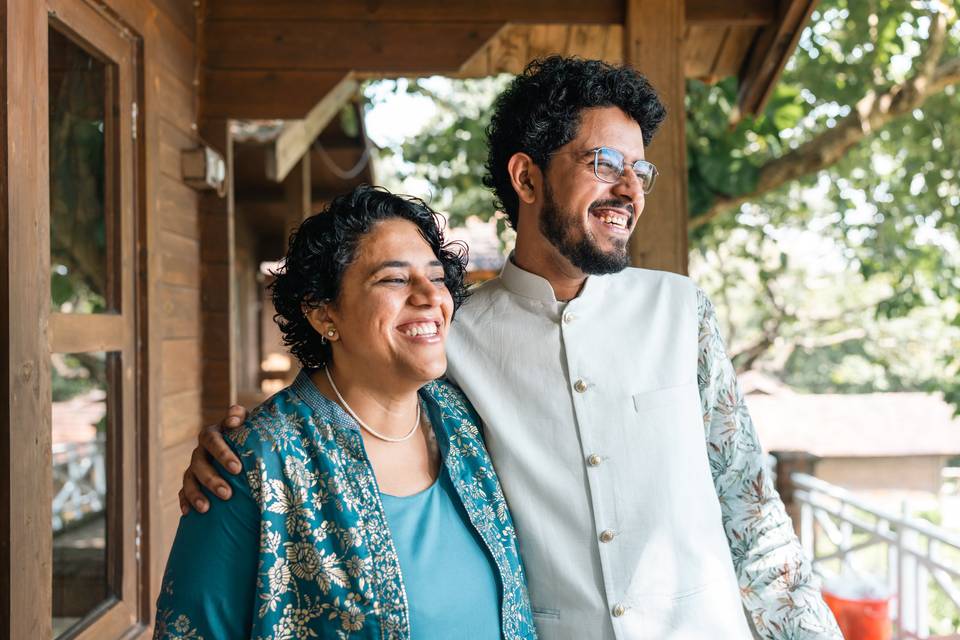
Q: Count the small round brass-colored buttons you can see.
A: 5